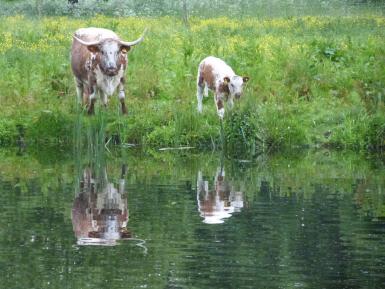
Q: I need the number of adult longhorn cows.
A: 1